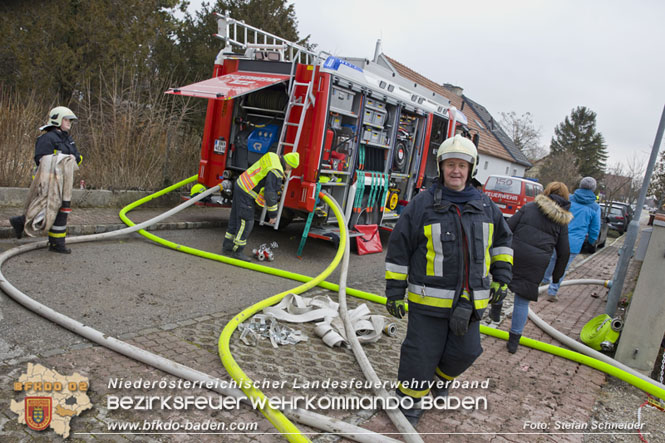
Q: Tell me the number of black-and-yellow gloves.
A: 2